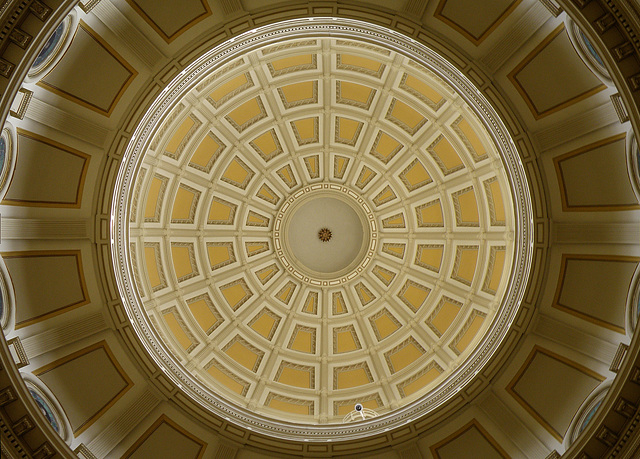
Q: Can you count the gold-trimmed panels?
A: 12